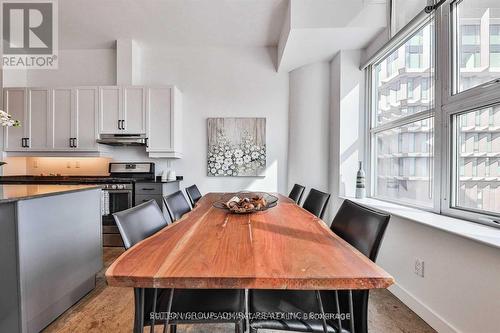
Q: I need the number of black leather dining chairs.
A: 6